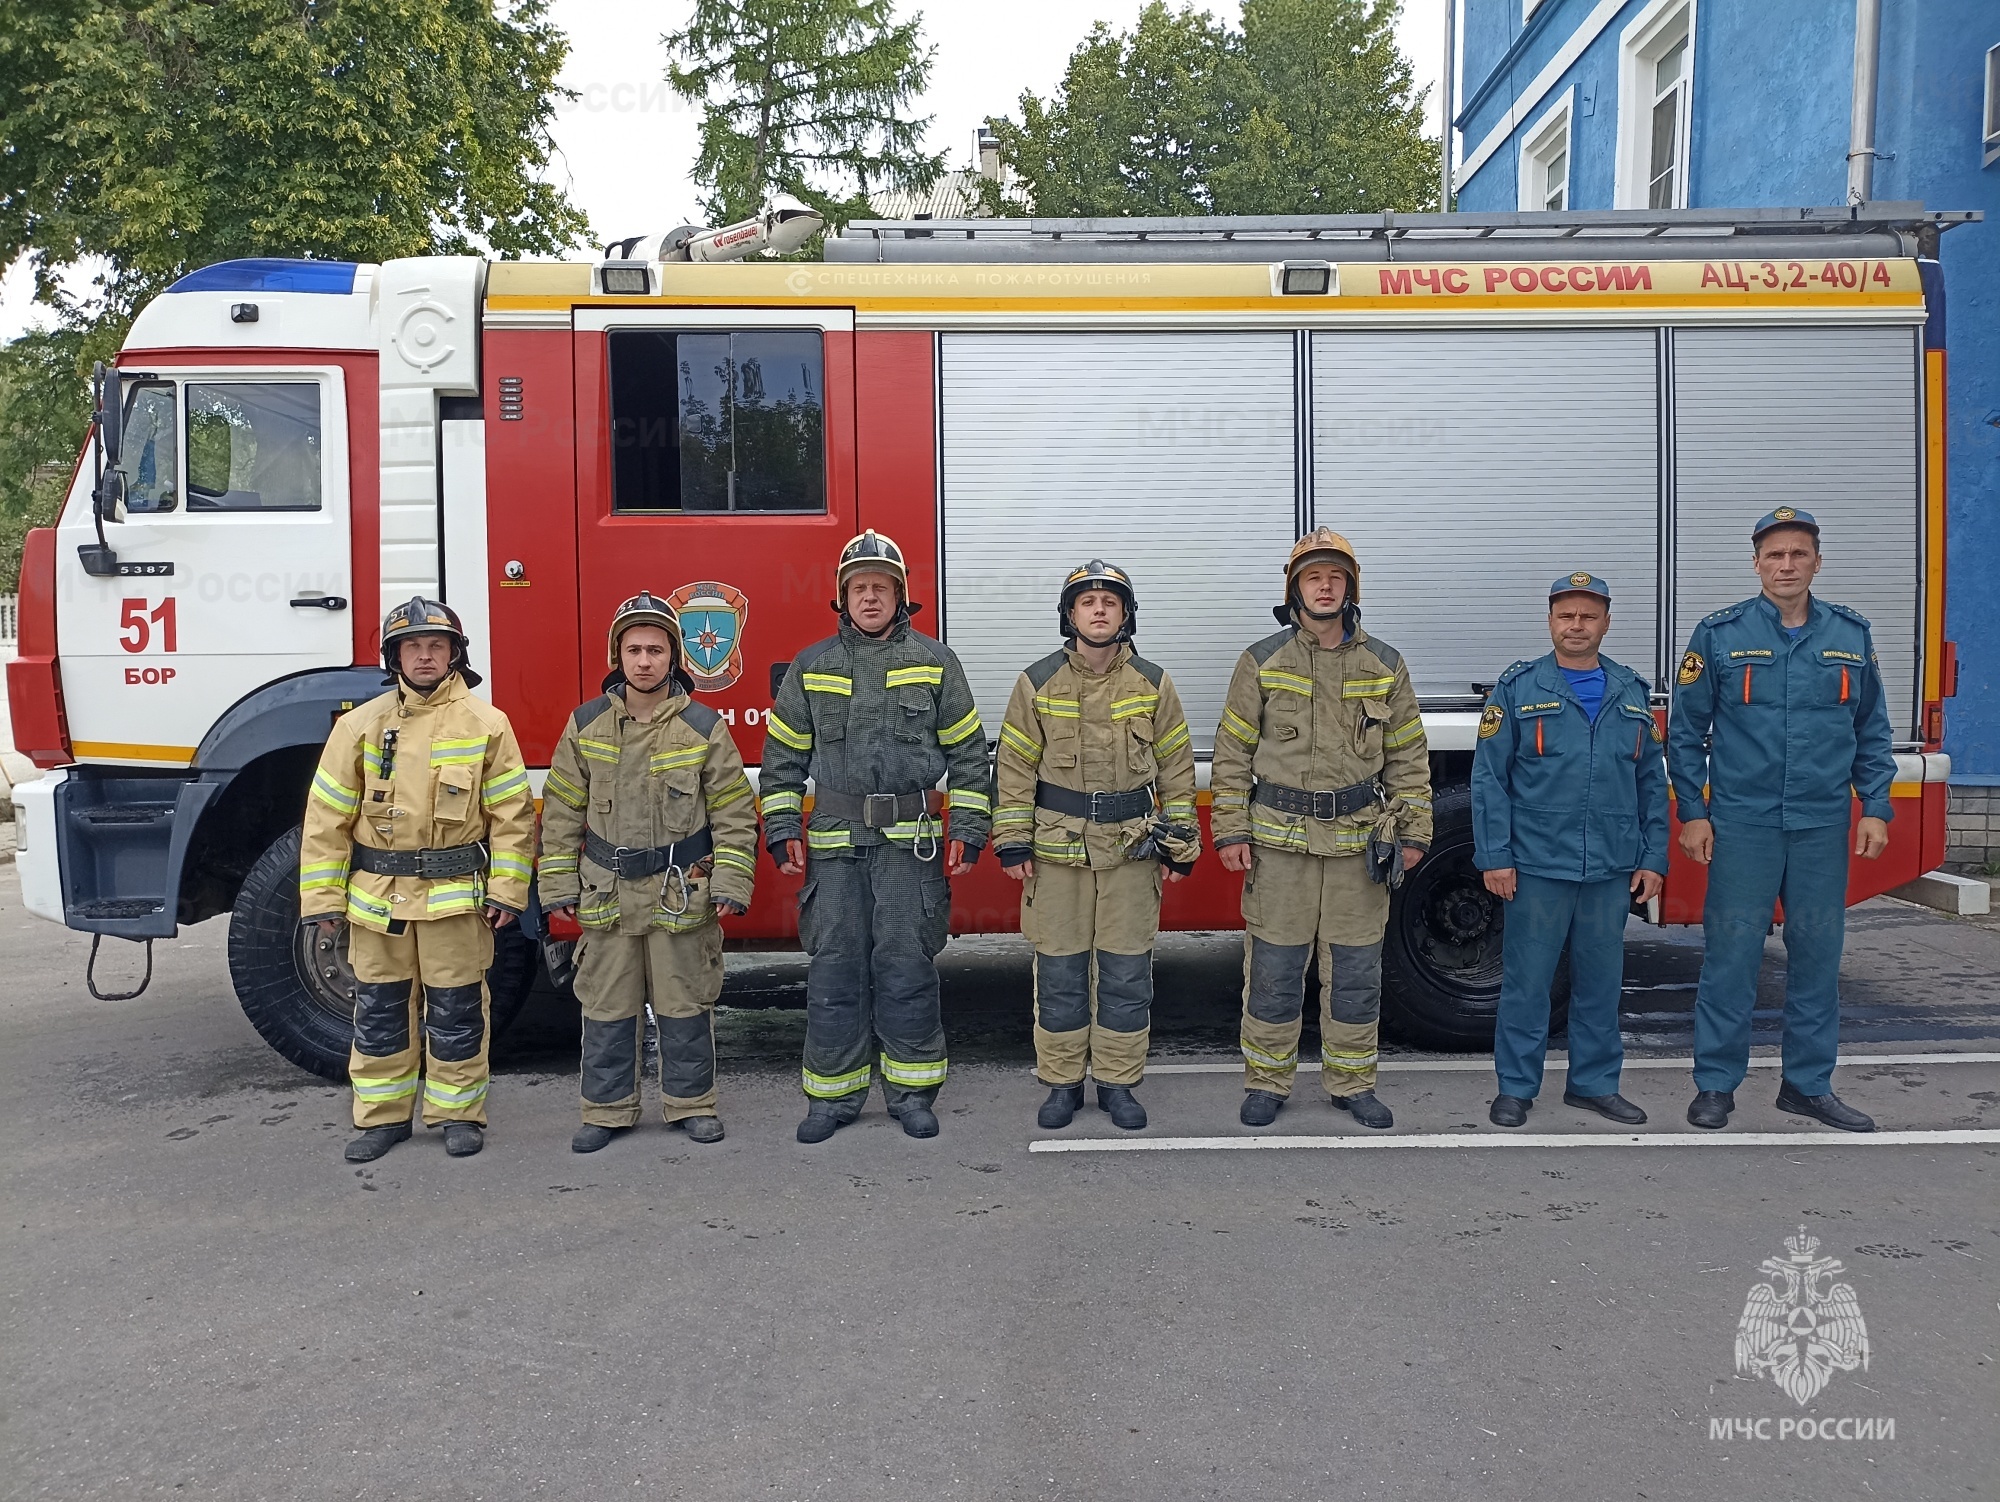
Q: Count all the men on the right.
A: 2